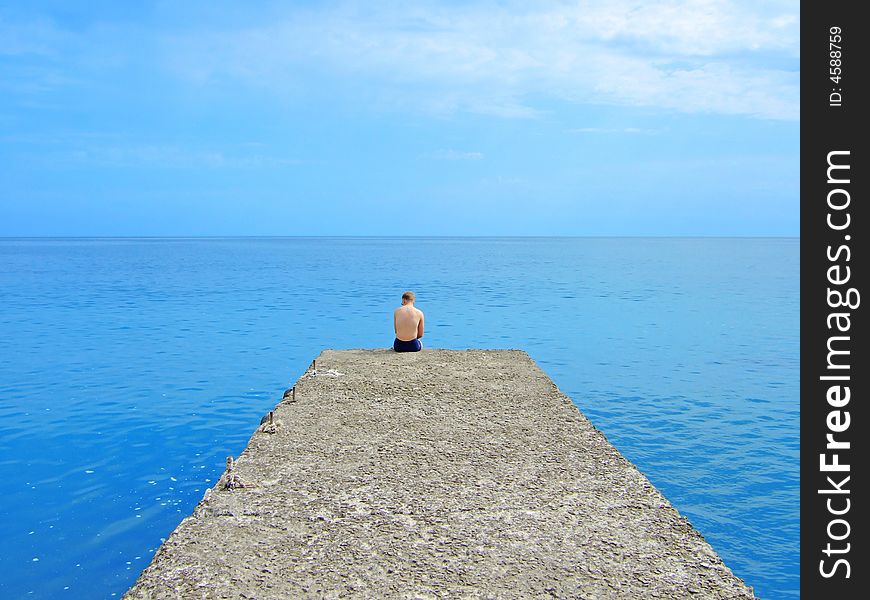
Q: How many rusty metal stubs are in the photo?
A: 4